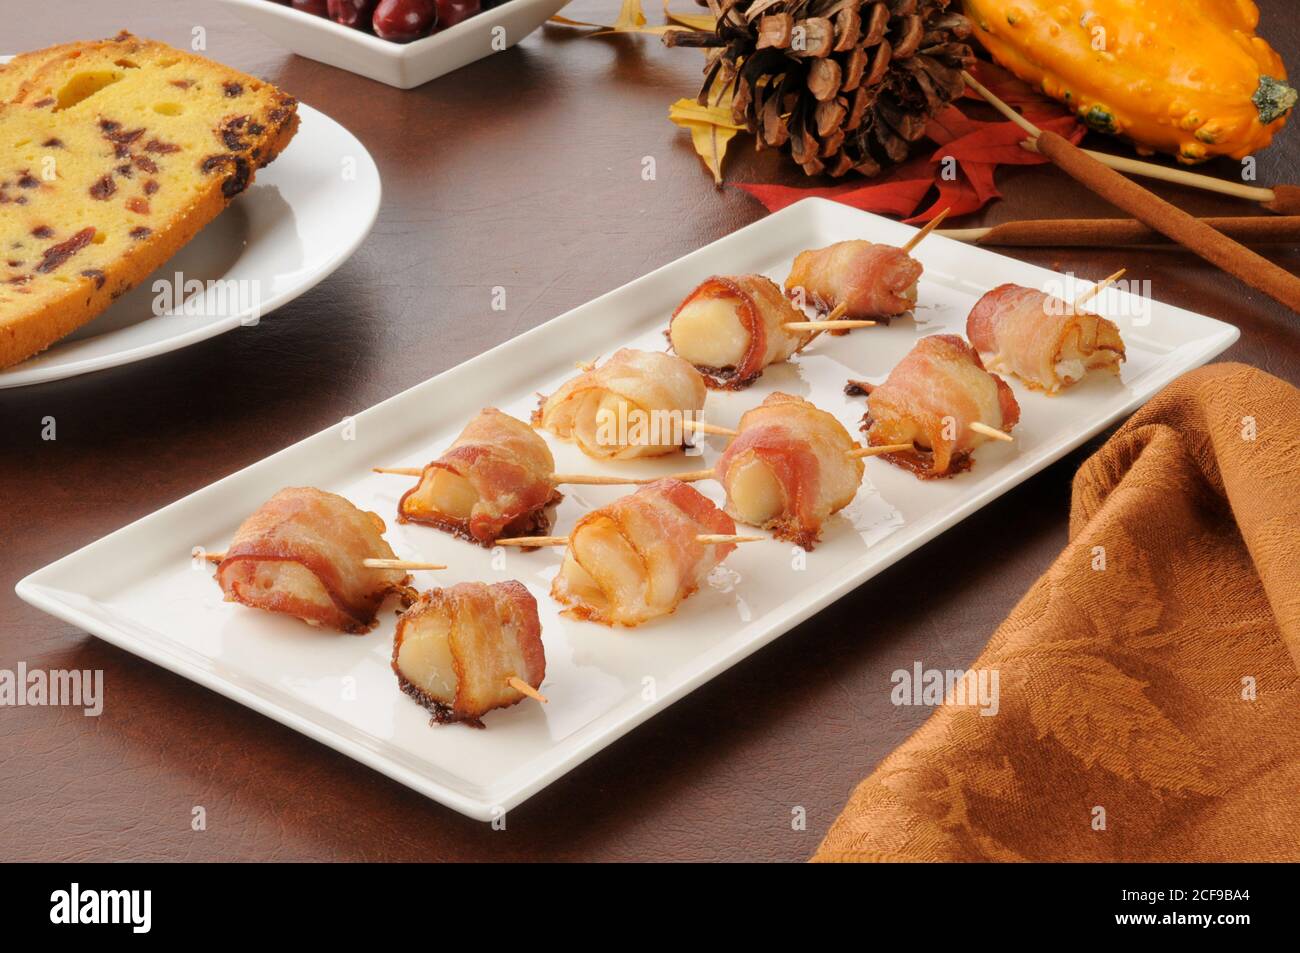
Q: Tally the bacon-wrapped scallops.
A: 10